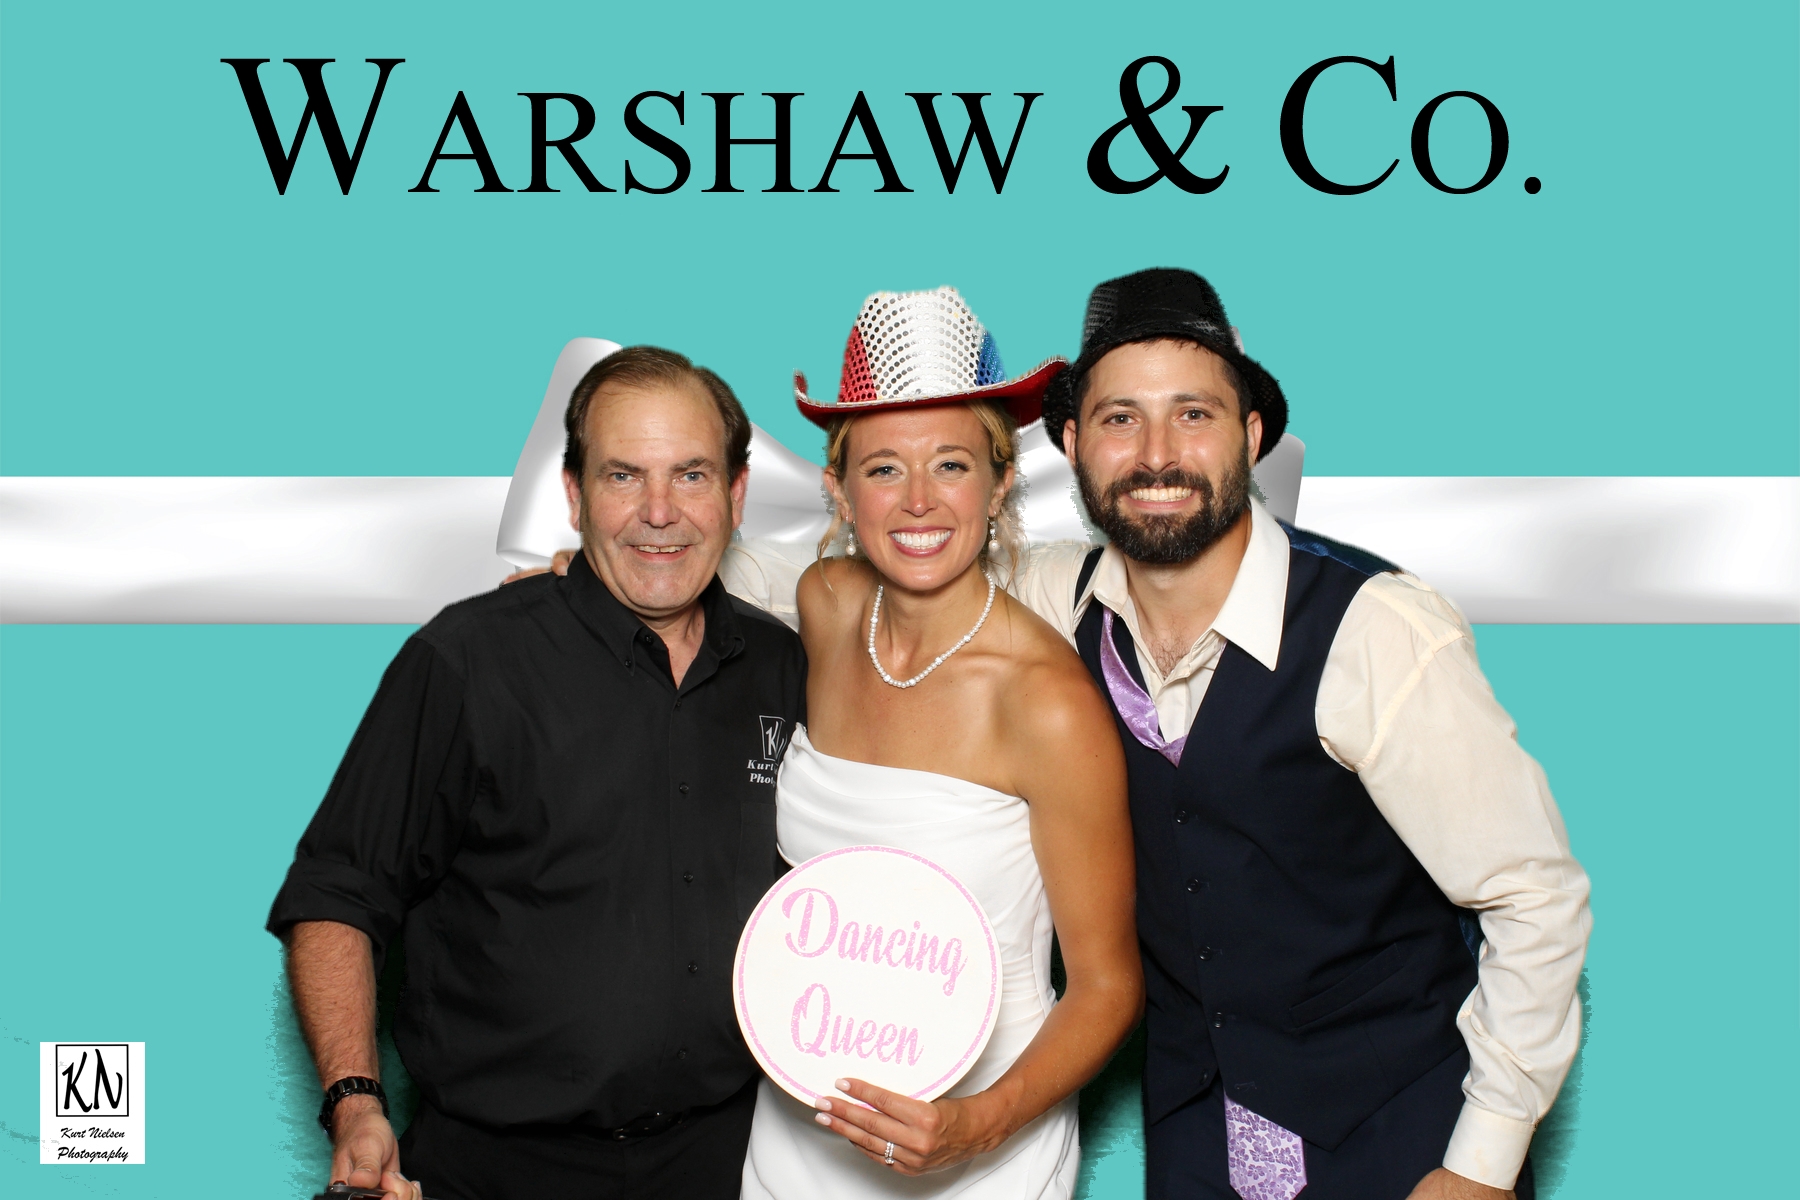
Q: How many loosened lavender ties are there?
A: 1